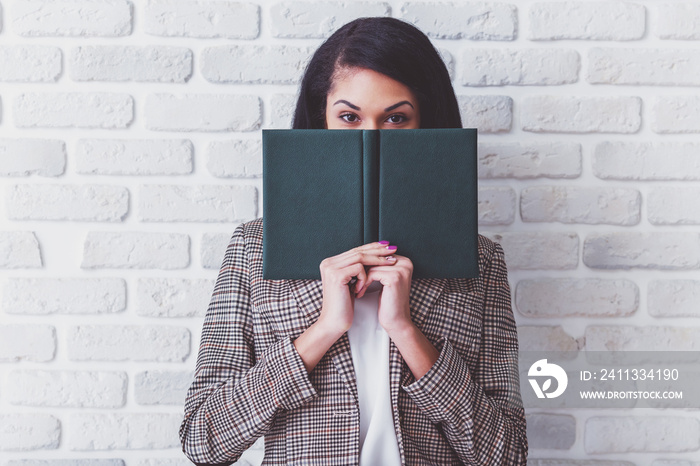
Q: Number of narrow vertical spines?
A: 1